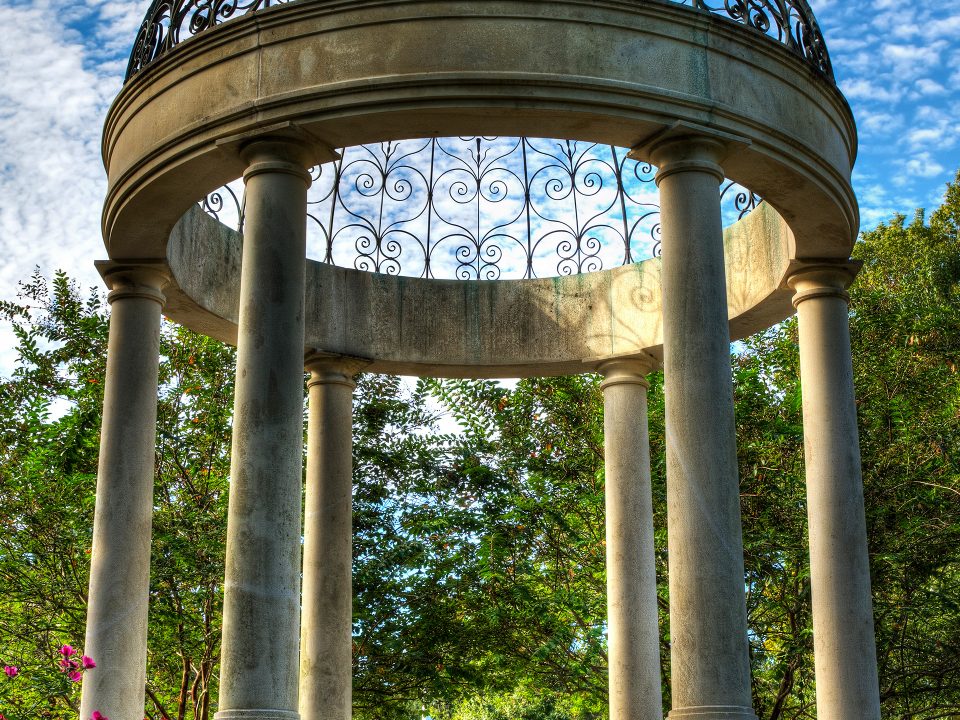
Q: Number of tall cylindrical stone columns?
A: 6